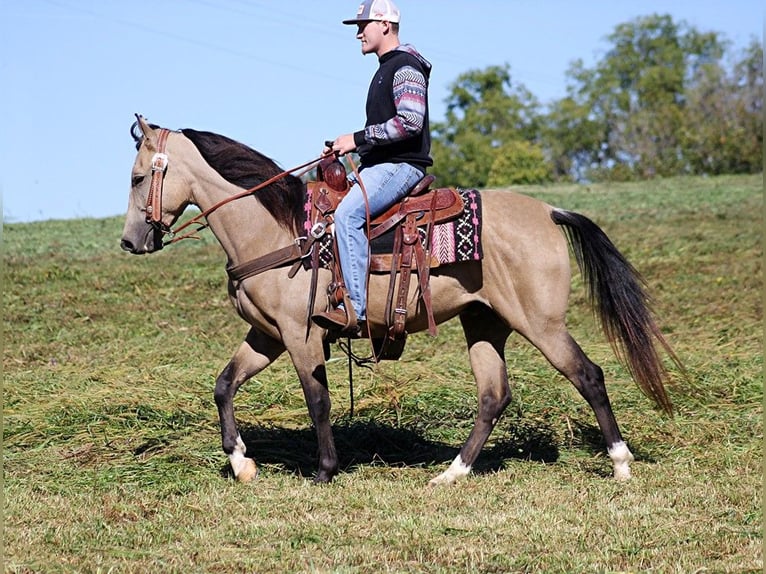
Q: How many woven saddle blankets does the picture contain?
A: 1